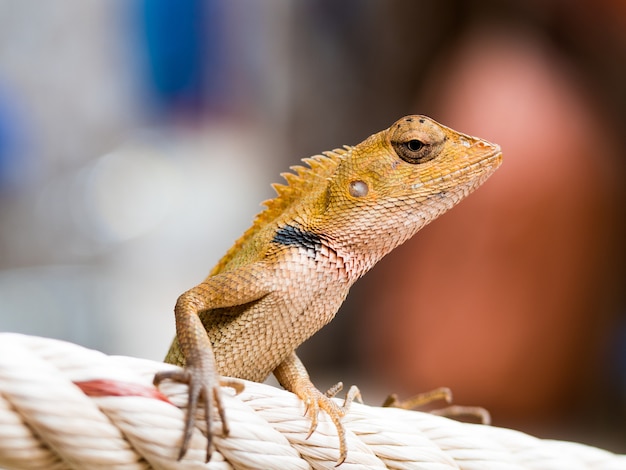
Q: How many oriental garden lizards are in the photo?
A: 1